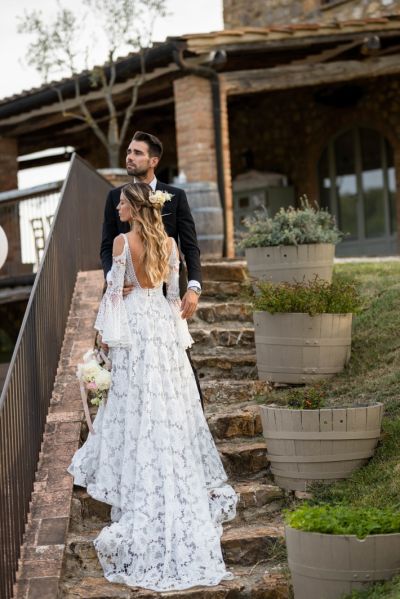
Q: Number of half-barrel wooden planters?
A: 4